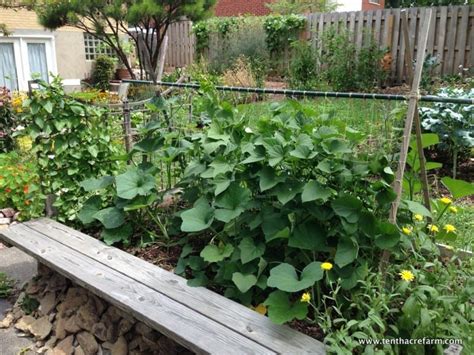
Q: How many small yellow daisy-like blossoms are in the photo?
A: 9